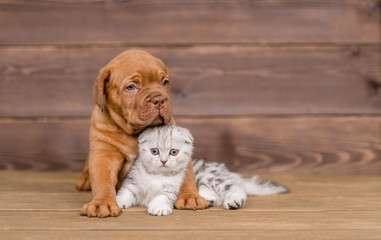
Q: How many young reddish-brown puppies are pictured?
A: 1